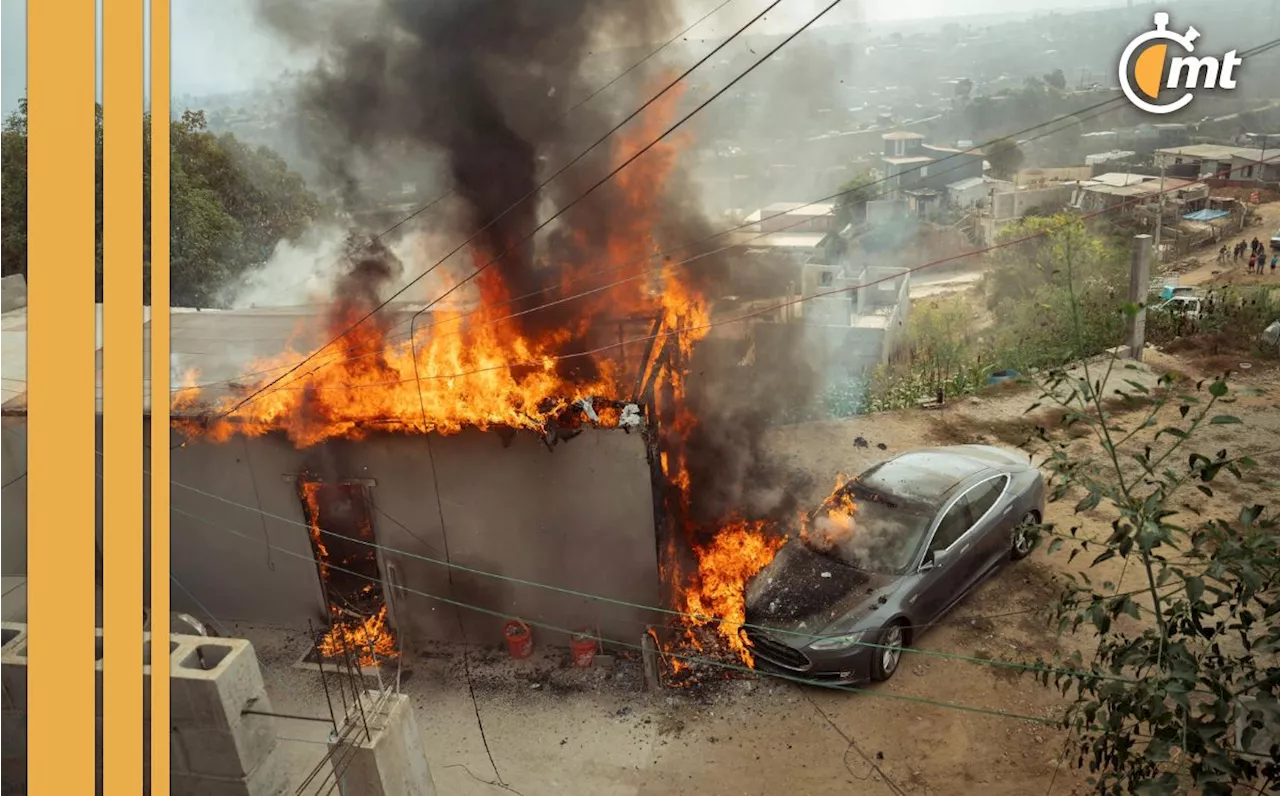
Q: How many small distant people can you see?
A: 9